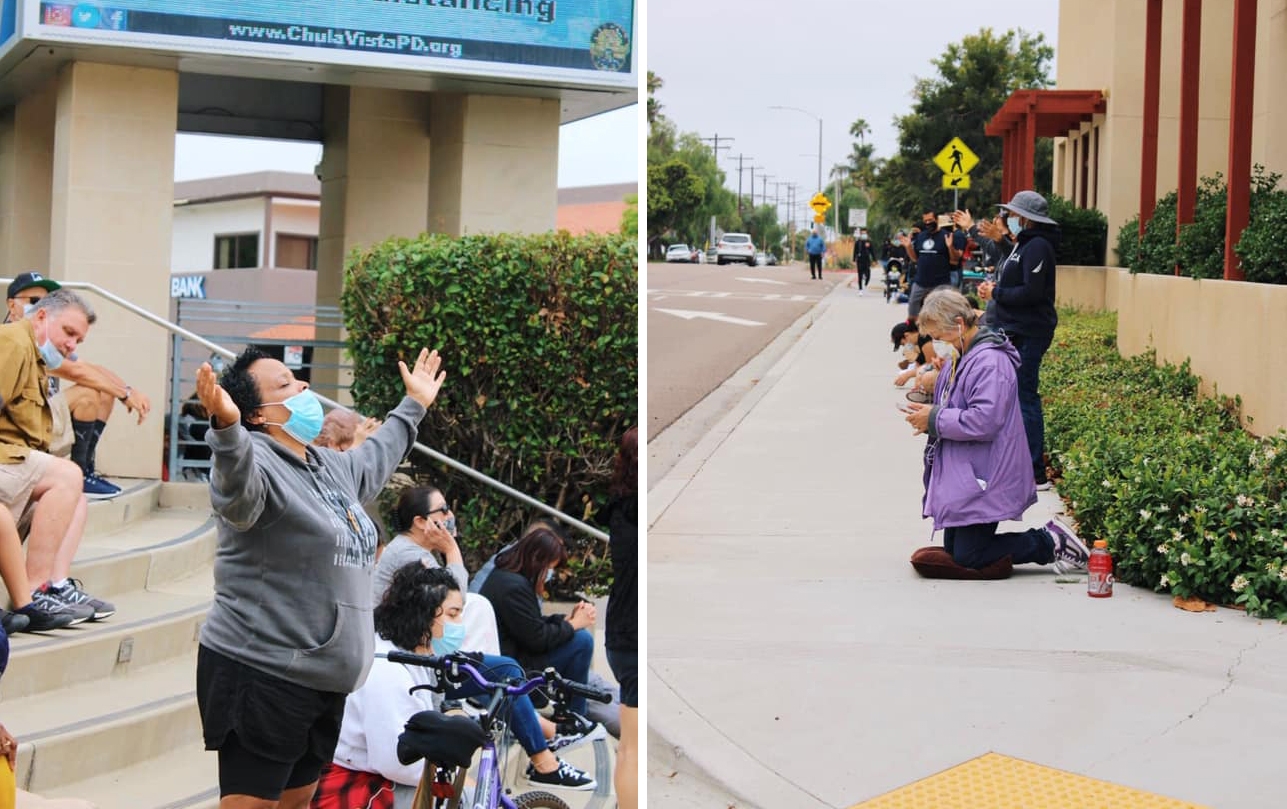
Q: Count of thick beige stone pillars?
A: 4